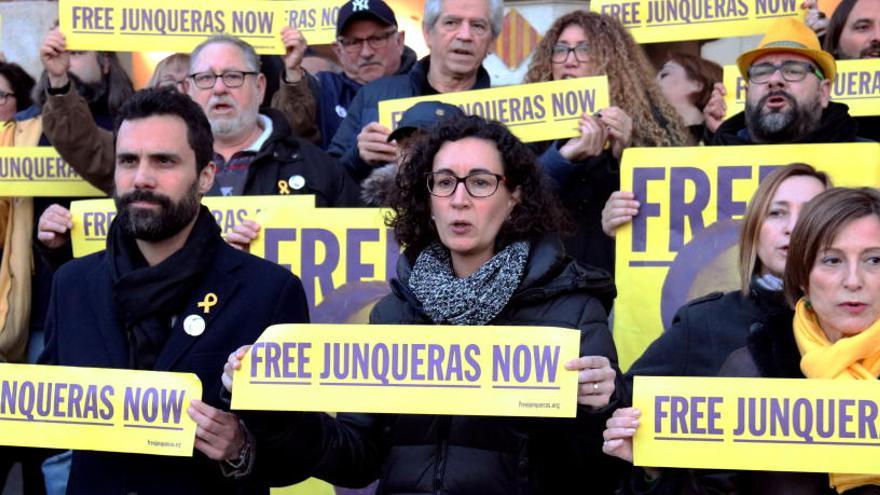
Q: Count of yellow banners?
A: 12